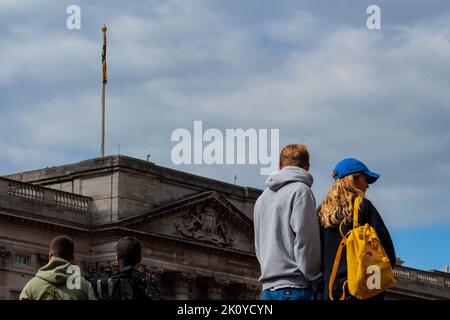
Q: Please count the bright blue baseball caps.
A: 1